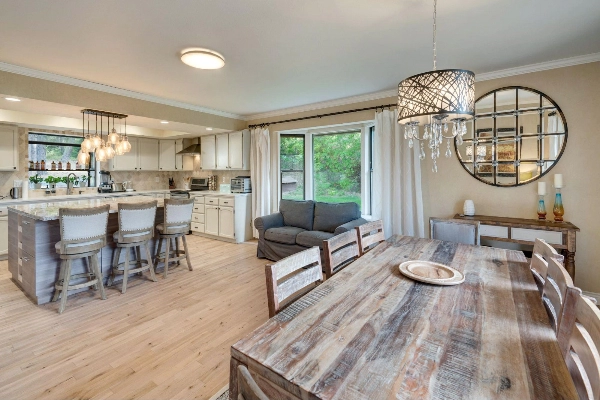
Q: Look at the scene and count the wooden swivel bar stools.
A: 3